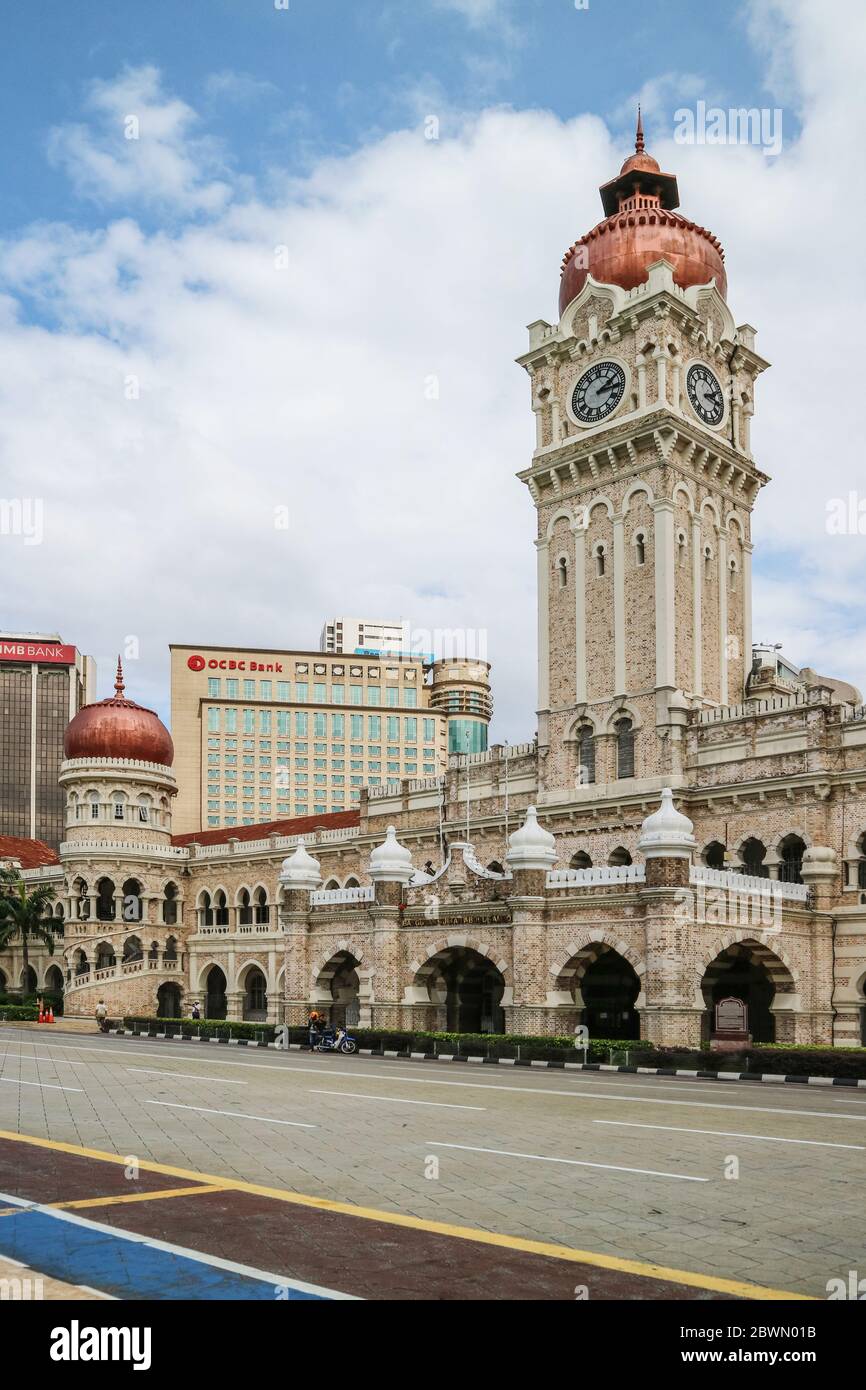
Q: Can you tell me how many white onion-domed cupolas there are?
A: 4